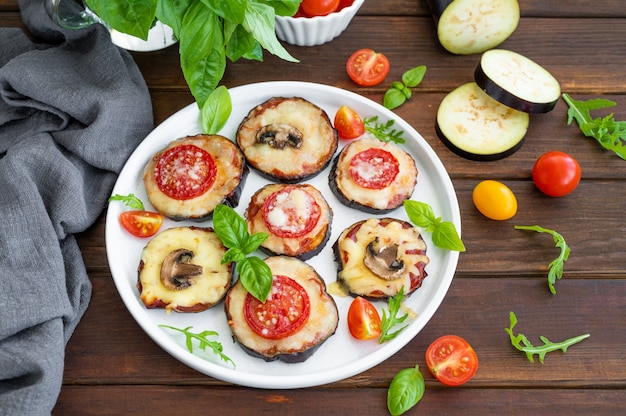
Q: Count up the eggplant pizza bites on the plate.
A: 7